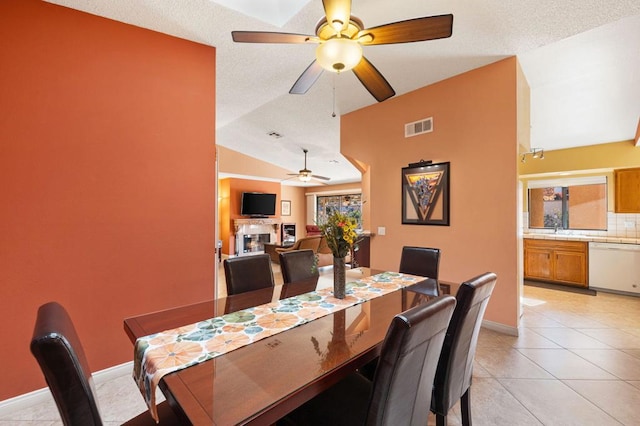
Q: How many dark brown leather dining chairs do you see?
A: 6